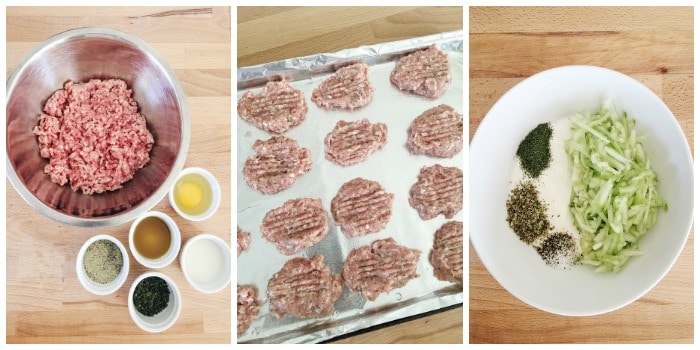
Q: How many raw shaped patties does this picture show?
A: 14